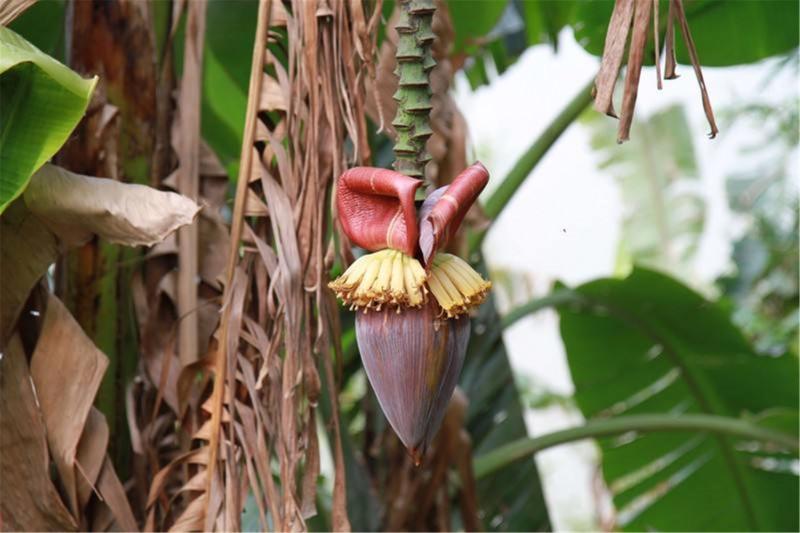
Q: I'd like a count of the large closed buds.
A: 1